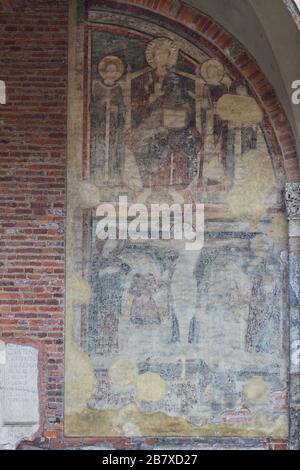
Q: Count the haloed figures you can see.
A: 3